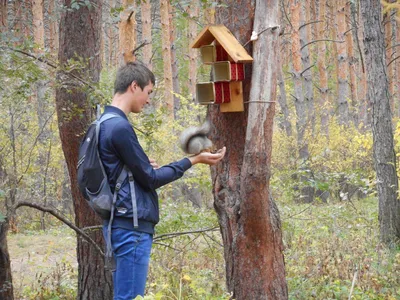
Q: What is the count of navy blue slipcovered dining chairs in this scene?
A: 0